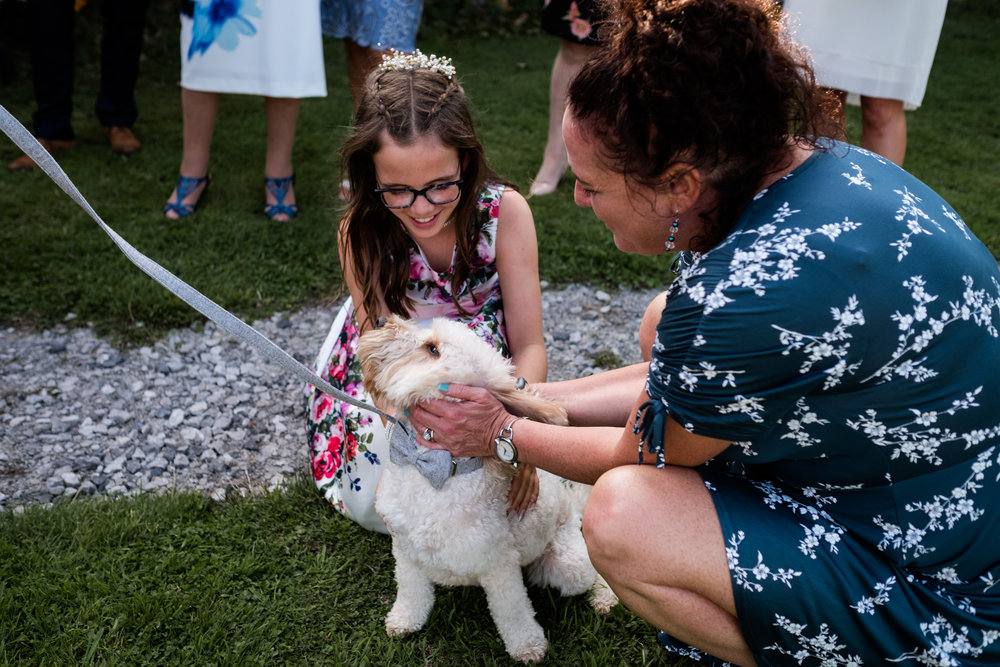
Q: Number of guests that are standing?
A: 5